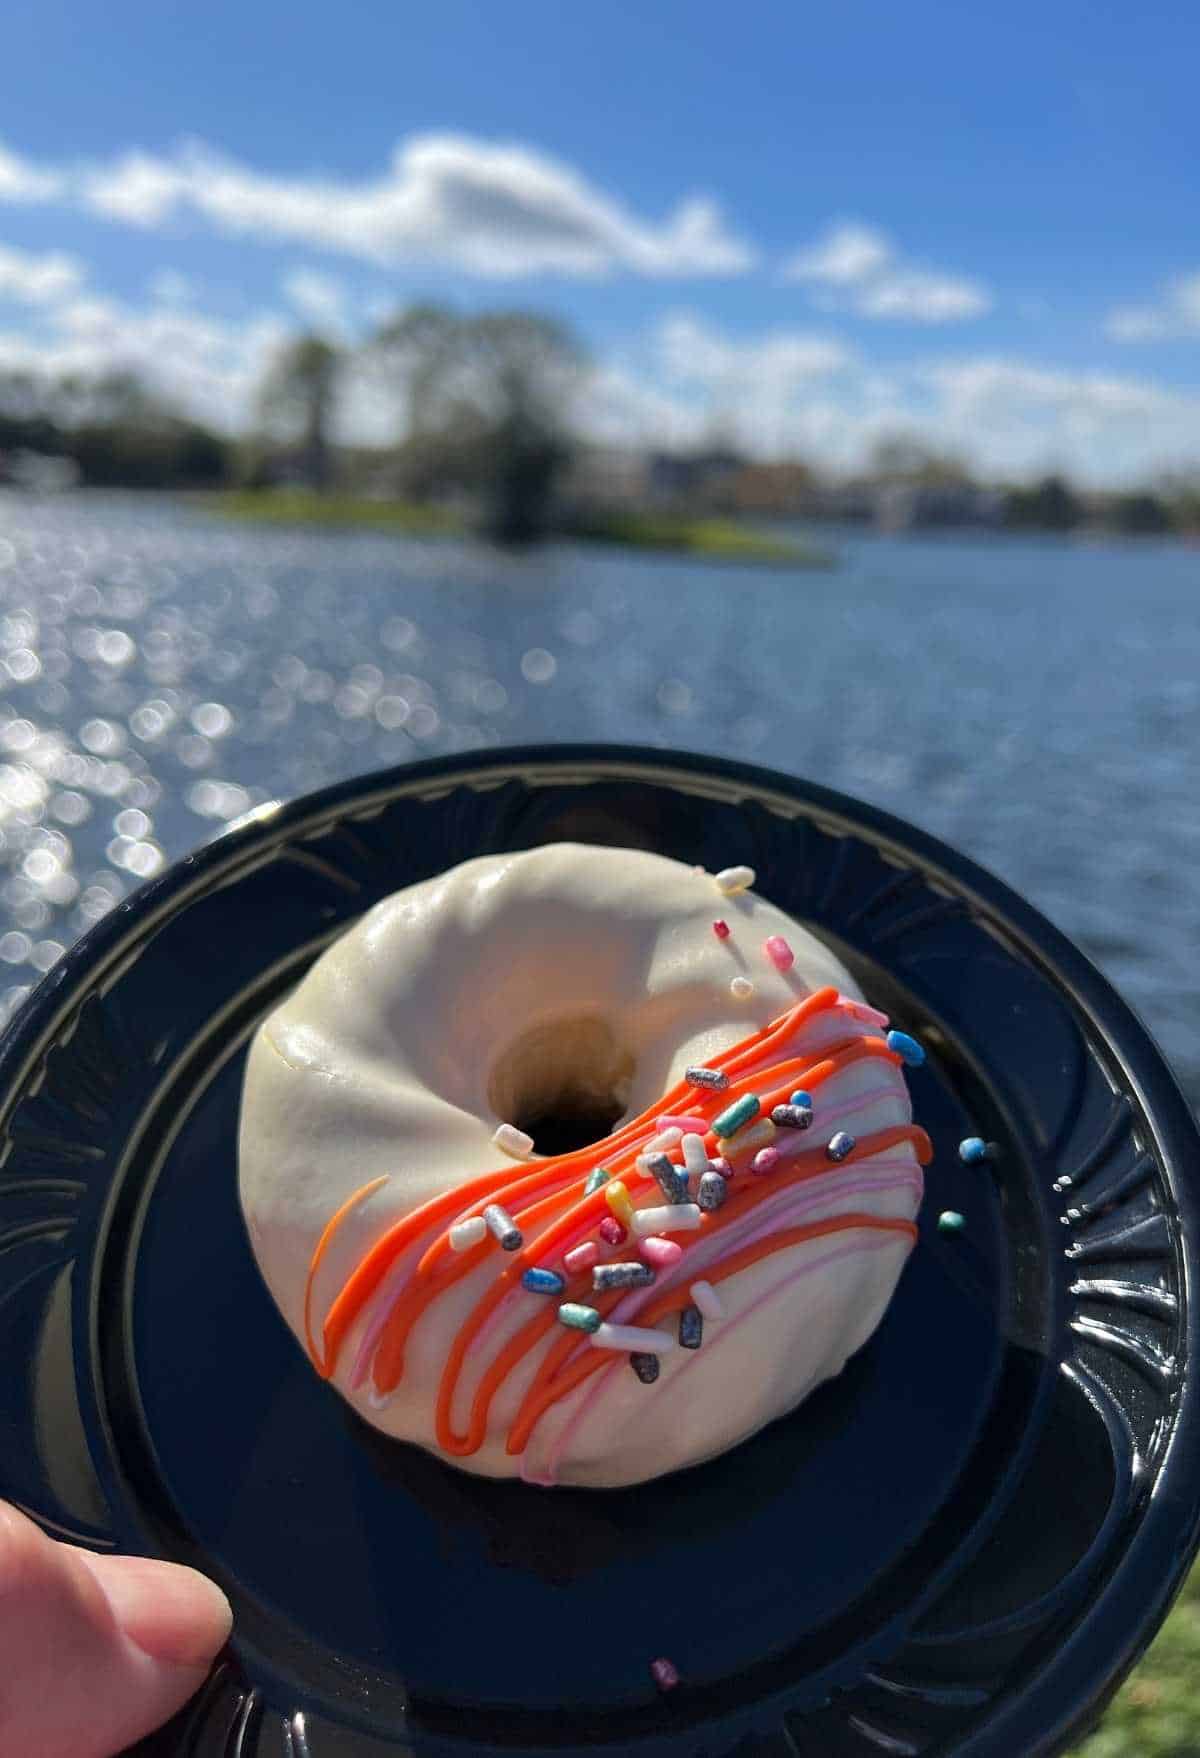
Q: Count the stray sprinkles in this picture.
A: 3